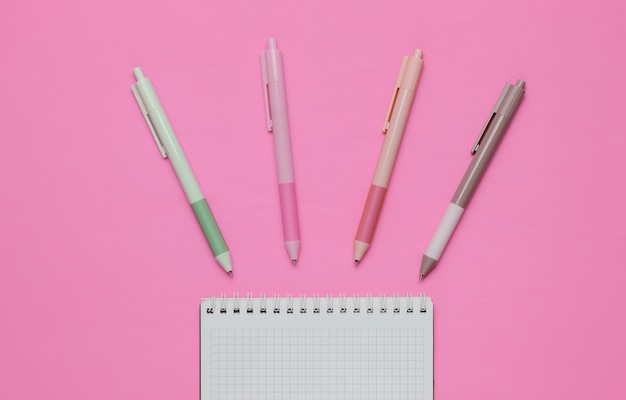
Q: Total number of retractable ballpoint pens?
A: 4